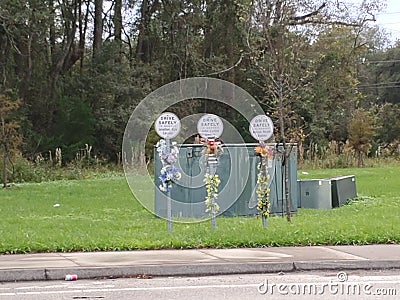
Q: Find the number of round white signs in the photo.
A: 3